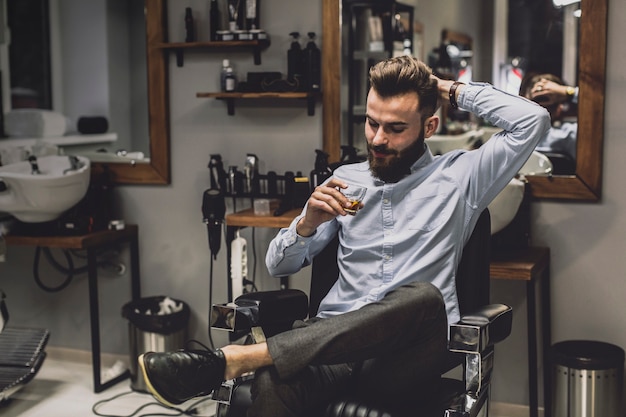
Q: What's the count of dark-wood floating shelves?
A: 2